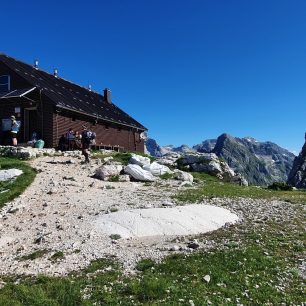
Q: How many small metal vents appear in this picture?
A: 3